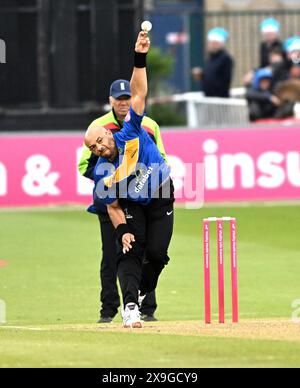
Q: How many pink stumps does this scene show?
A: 3